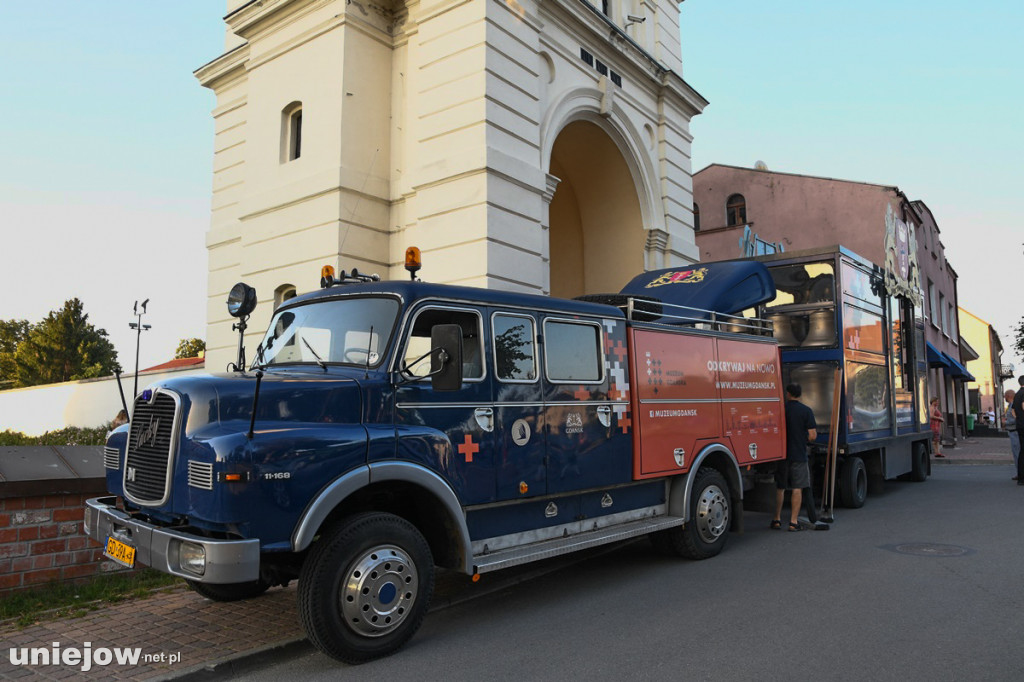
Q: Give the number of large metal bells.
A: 3